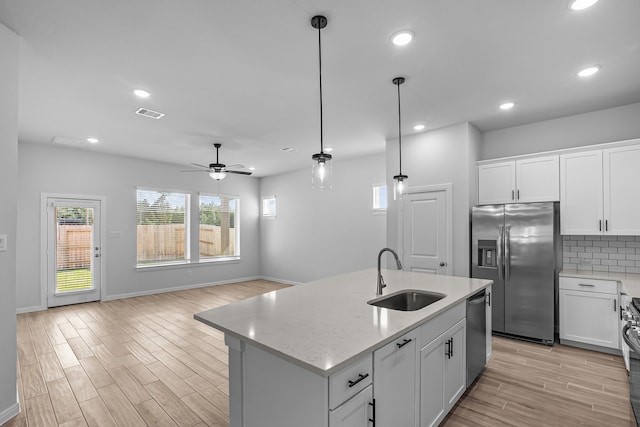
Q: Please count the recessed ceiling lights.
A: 9